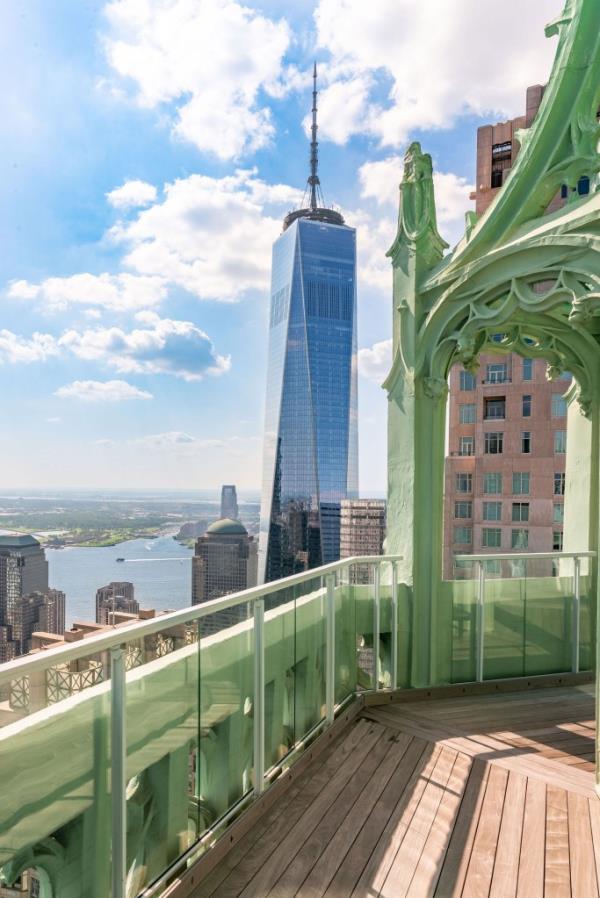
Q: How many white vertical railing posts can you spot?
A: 7